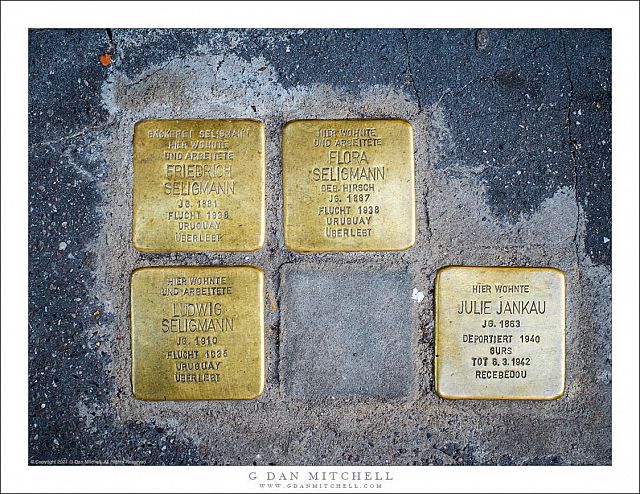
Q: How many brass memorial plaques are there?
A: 4